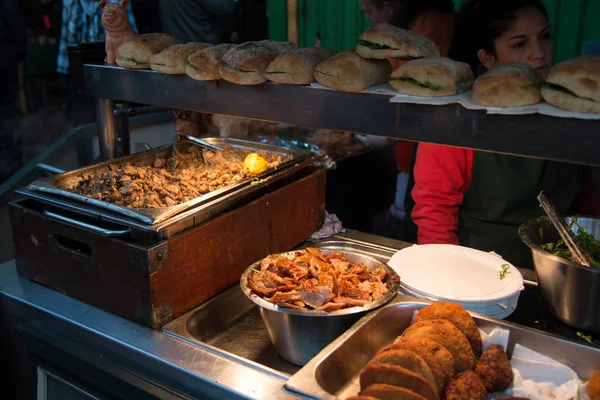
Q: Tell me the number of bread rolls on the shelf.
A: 10